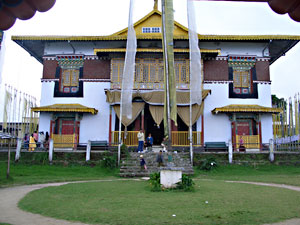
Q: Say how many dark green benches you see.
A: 2